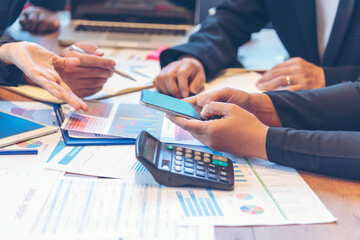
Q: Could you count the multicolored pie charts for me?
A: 3